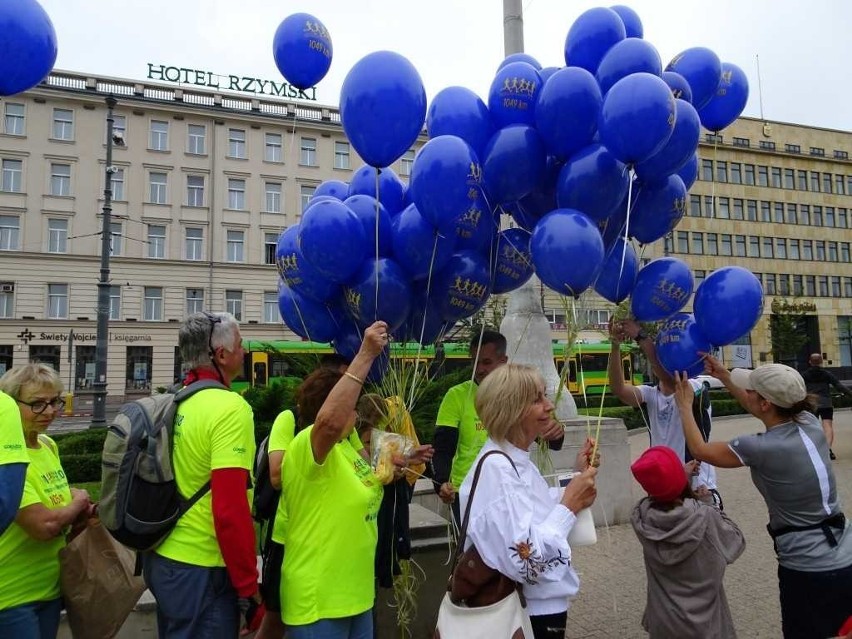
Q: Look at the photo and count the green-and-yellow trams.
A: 1